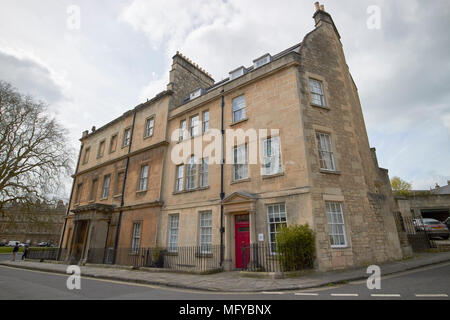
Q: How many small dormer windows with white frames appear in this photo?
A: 3